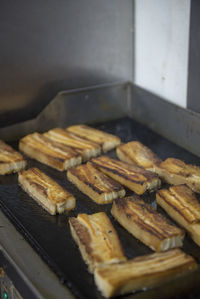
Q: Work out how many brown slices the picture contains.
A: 13